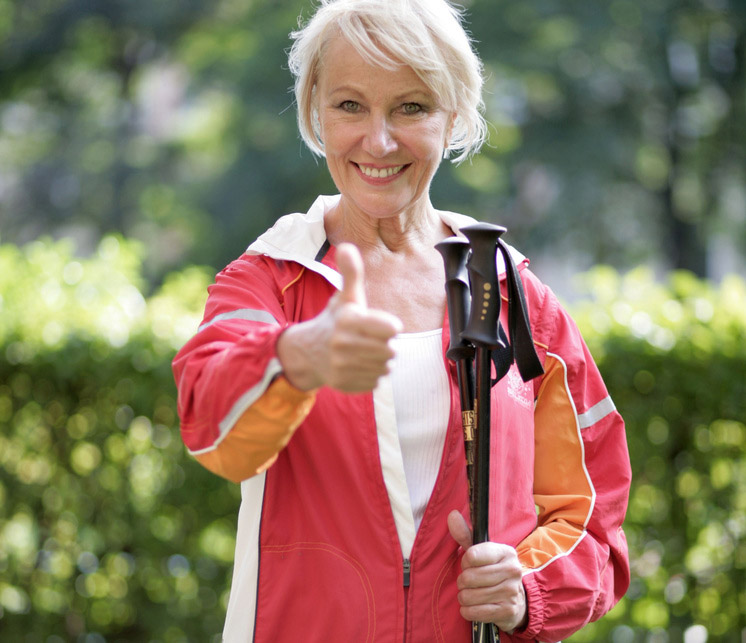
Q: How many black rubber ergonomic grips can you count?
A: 2